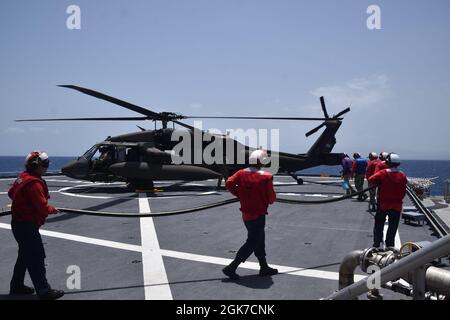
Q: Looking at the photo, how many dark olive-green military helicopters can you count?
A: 1